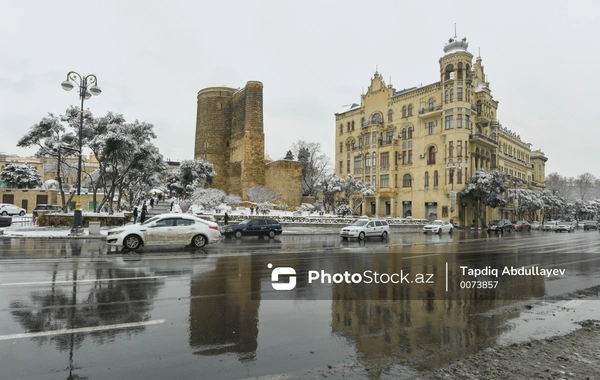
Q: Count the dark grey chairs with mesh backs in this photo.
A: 0